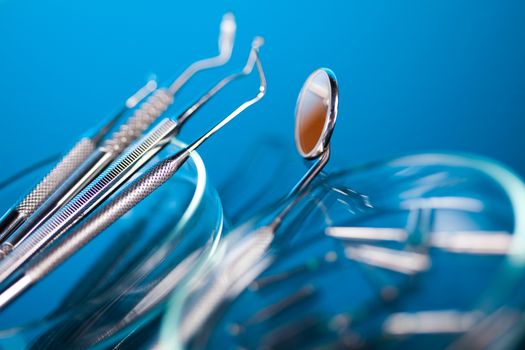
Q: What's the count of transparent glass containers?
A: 2